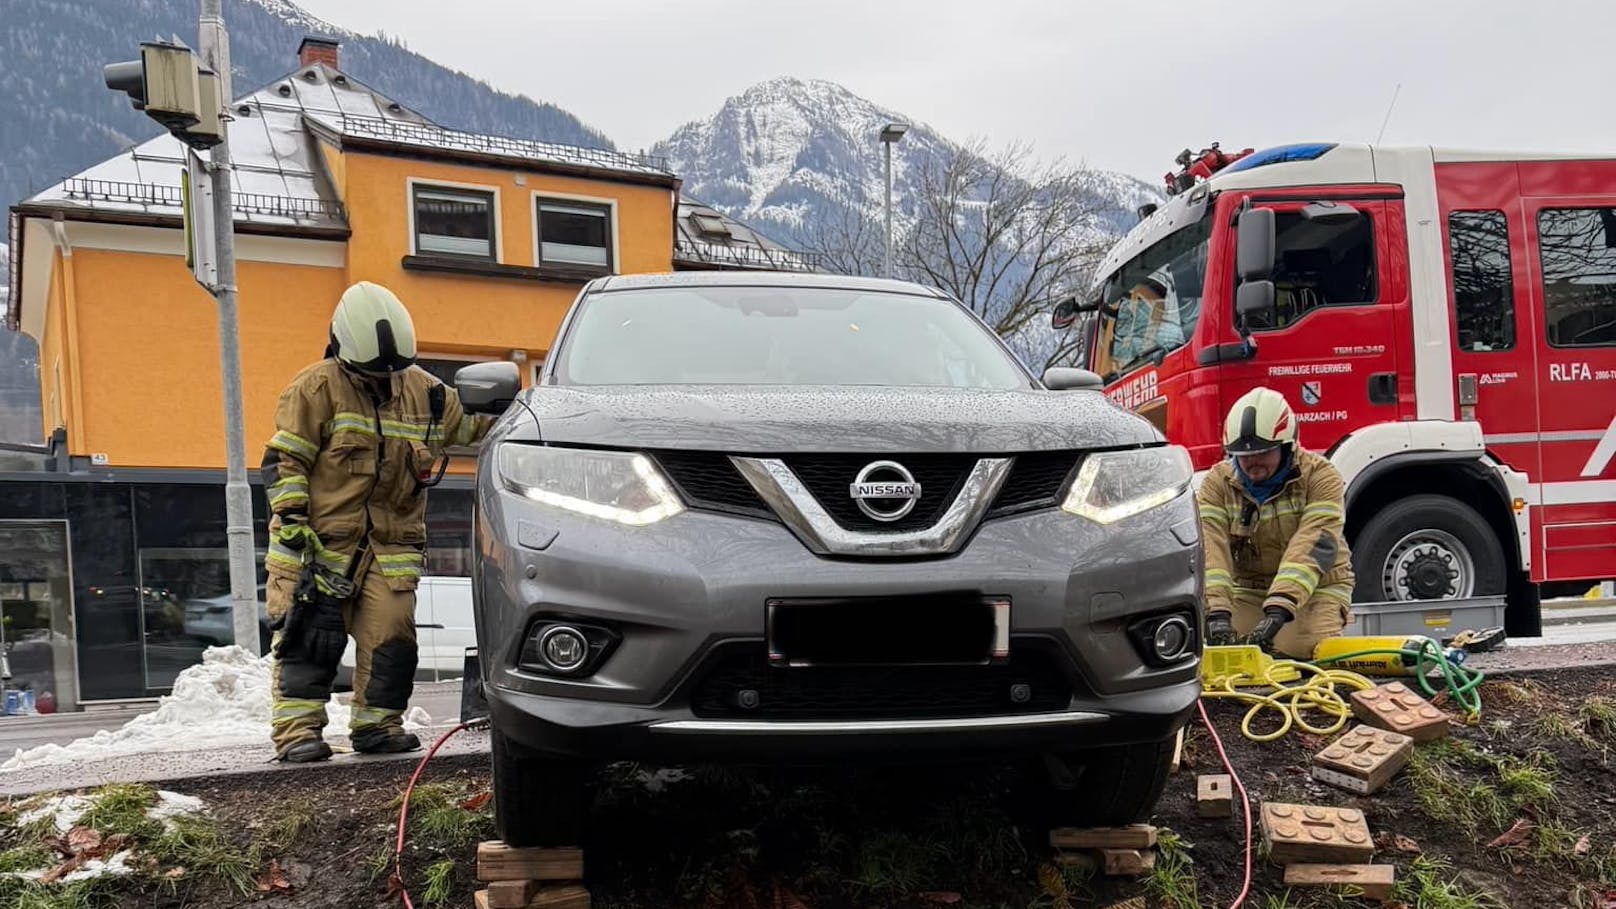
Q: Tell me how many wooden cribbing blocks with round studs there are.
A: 3